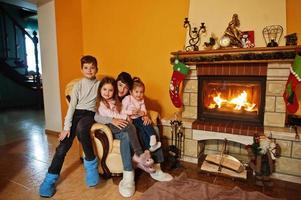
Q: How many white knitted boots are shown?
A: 2